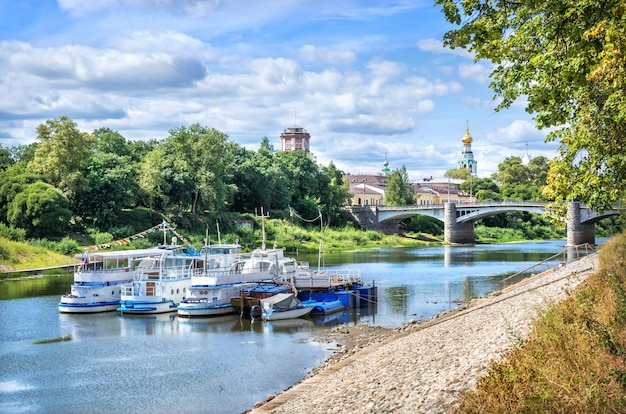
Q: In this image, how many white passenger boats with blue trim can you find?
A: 3